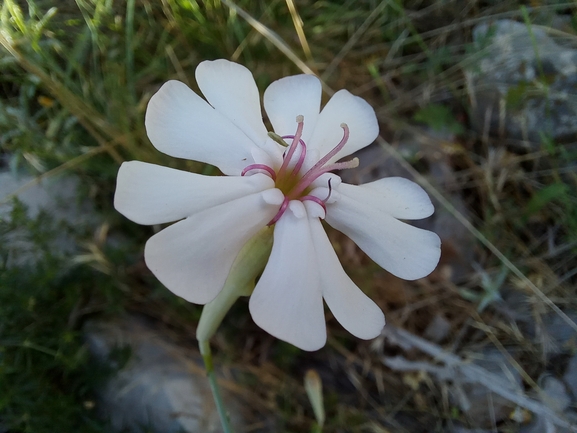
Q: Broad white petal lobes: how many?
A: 10